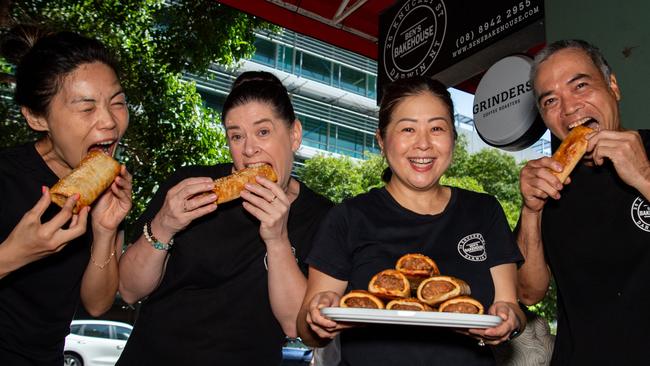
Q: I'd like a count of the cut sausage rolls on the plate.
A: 6